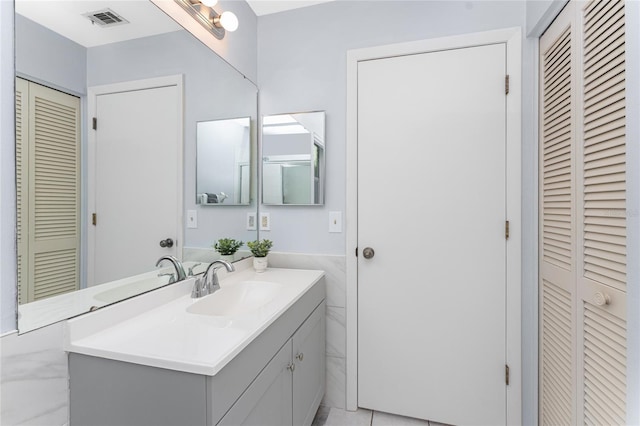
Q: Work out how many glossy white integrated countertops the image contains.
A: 1